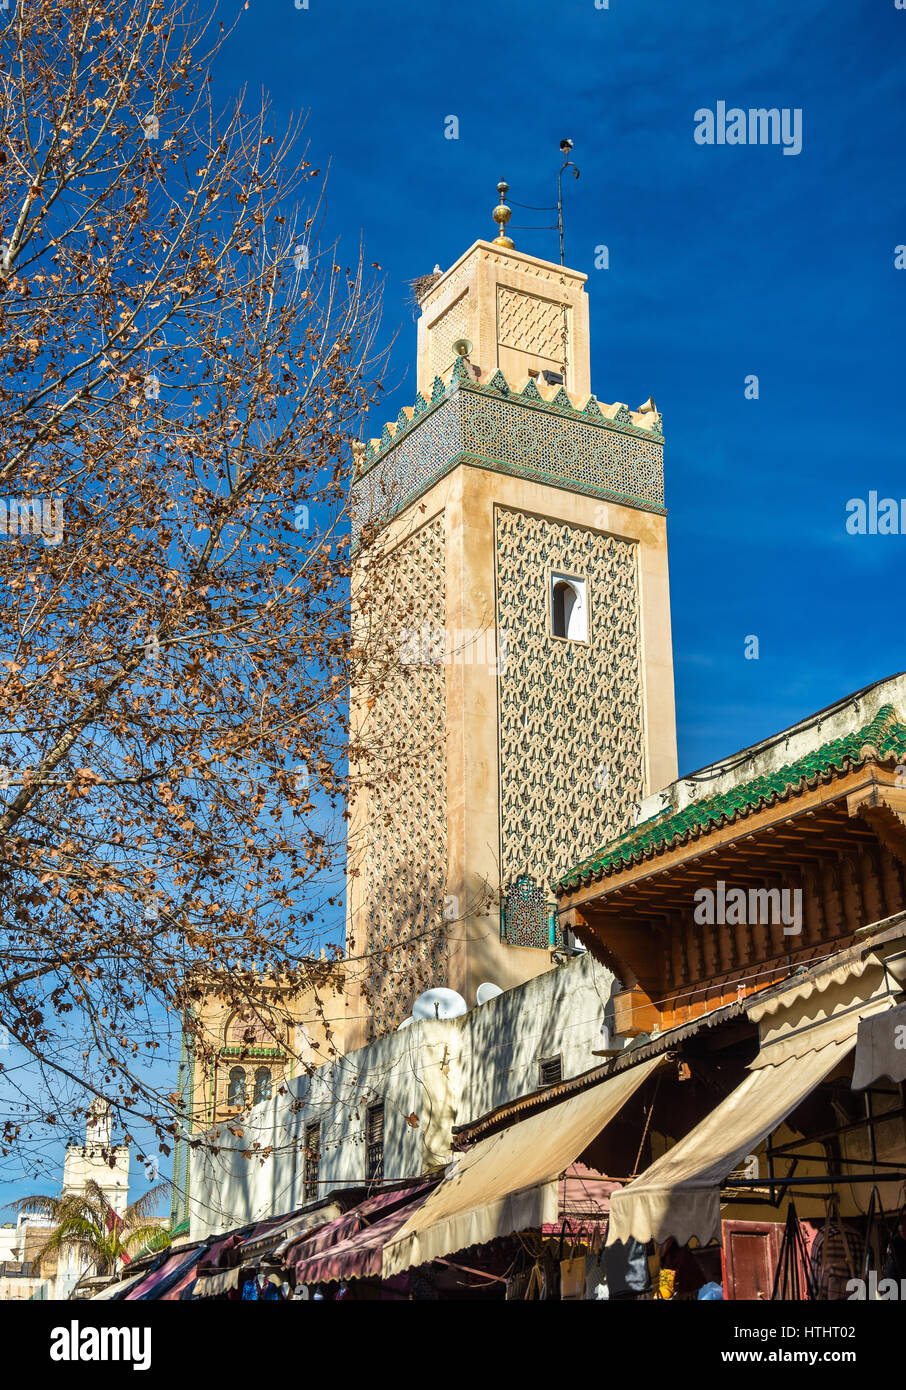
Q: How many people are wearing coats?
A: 0